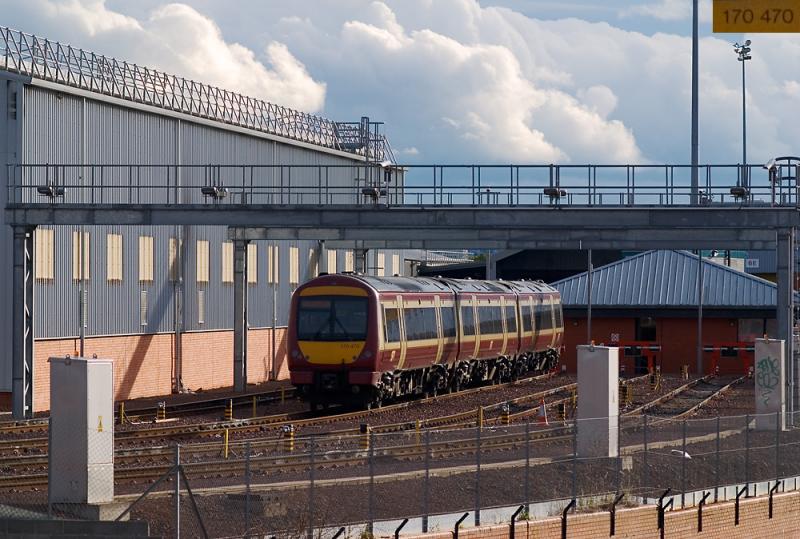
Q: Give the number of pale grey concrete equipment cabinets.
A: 3